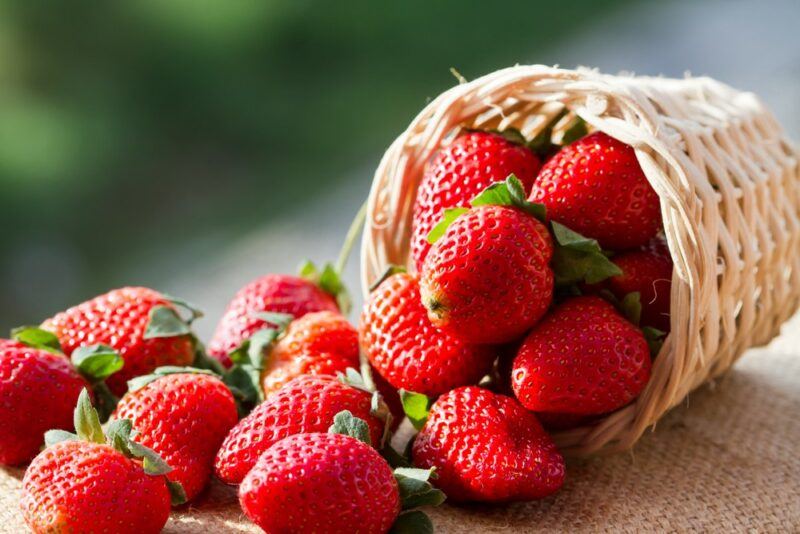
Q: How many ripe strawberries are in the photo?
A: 15